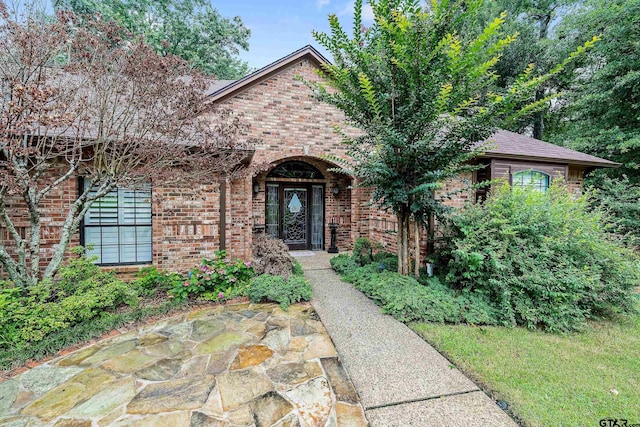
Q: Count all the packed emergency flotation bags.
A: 0